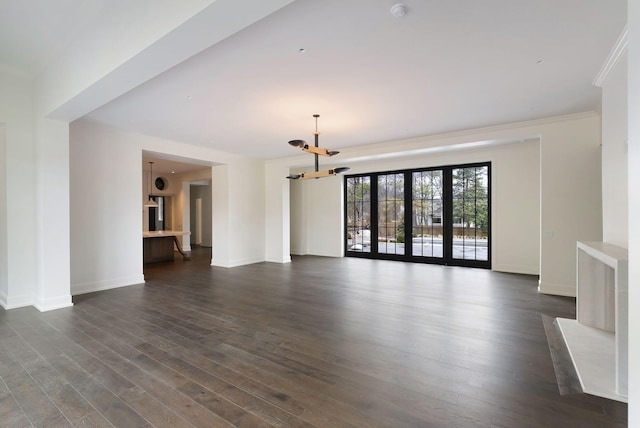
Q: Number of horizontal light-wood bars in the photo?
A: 2